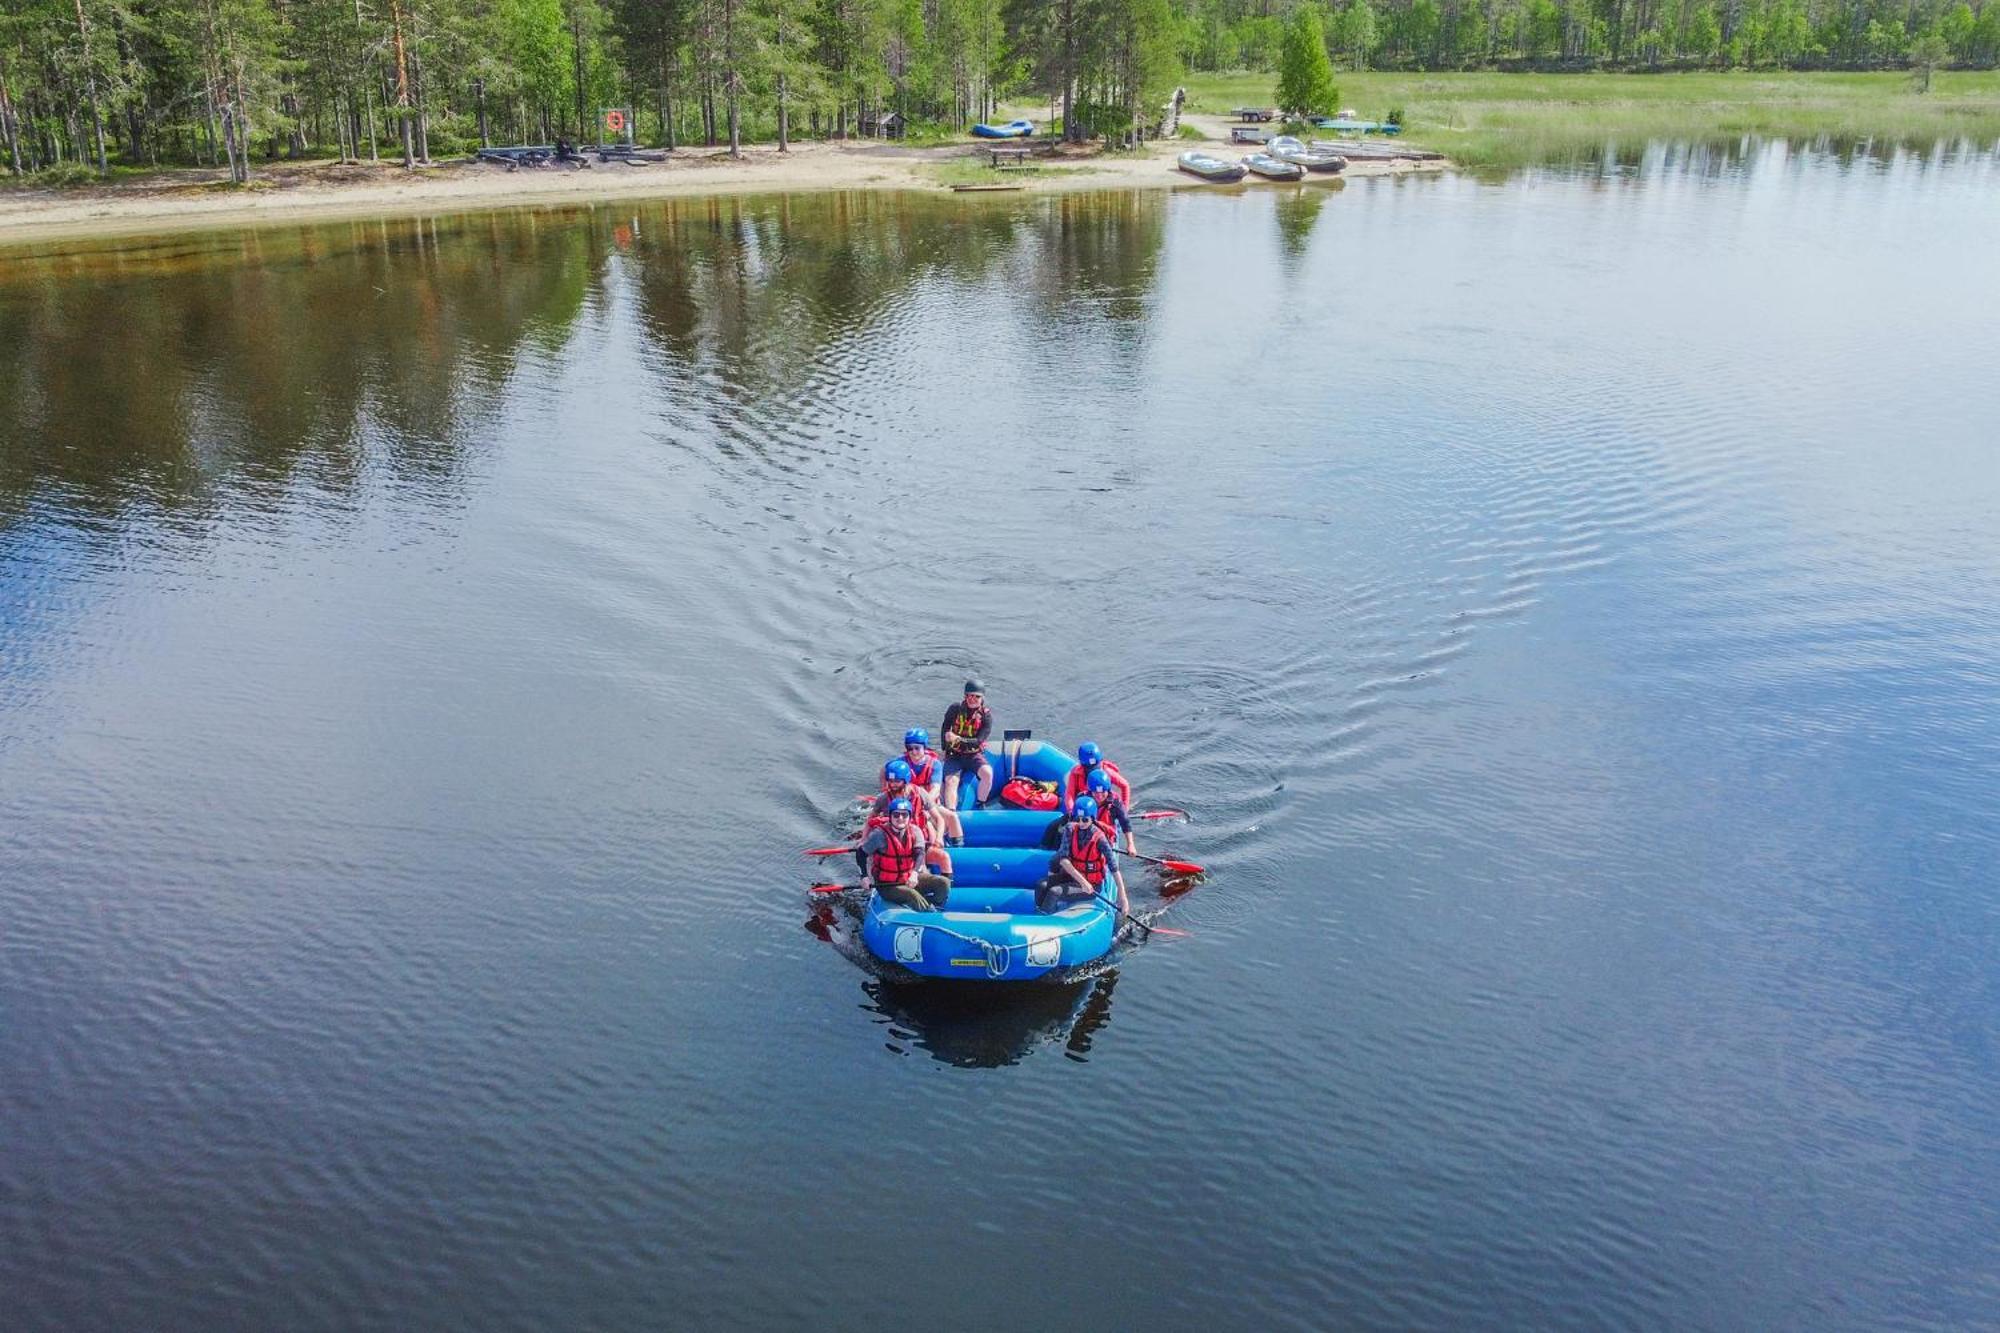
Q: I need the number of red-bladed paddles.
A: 6